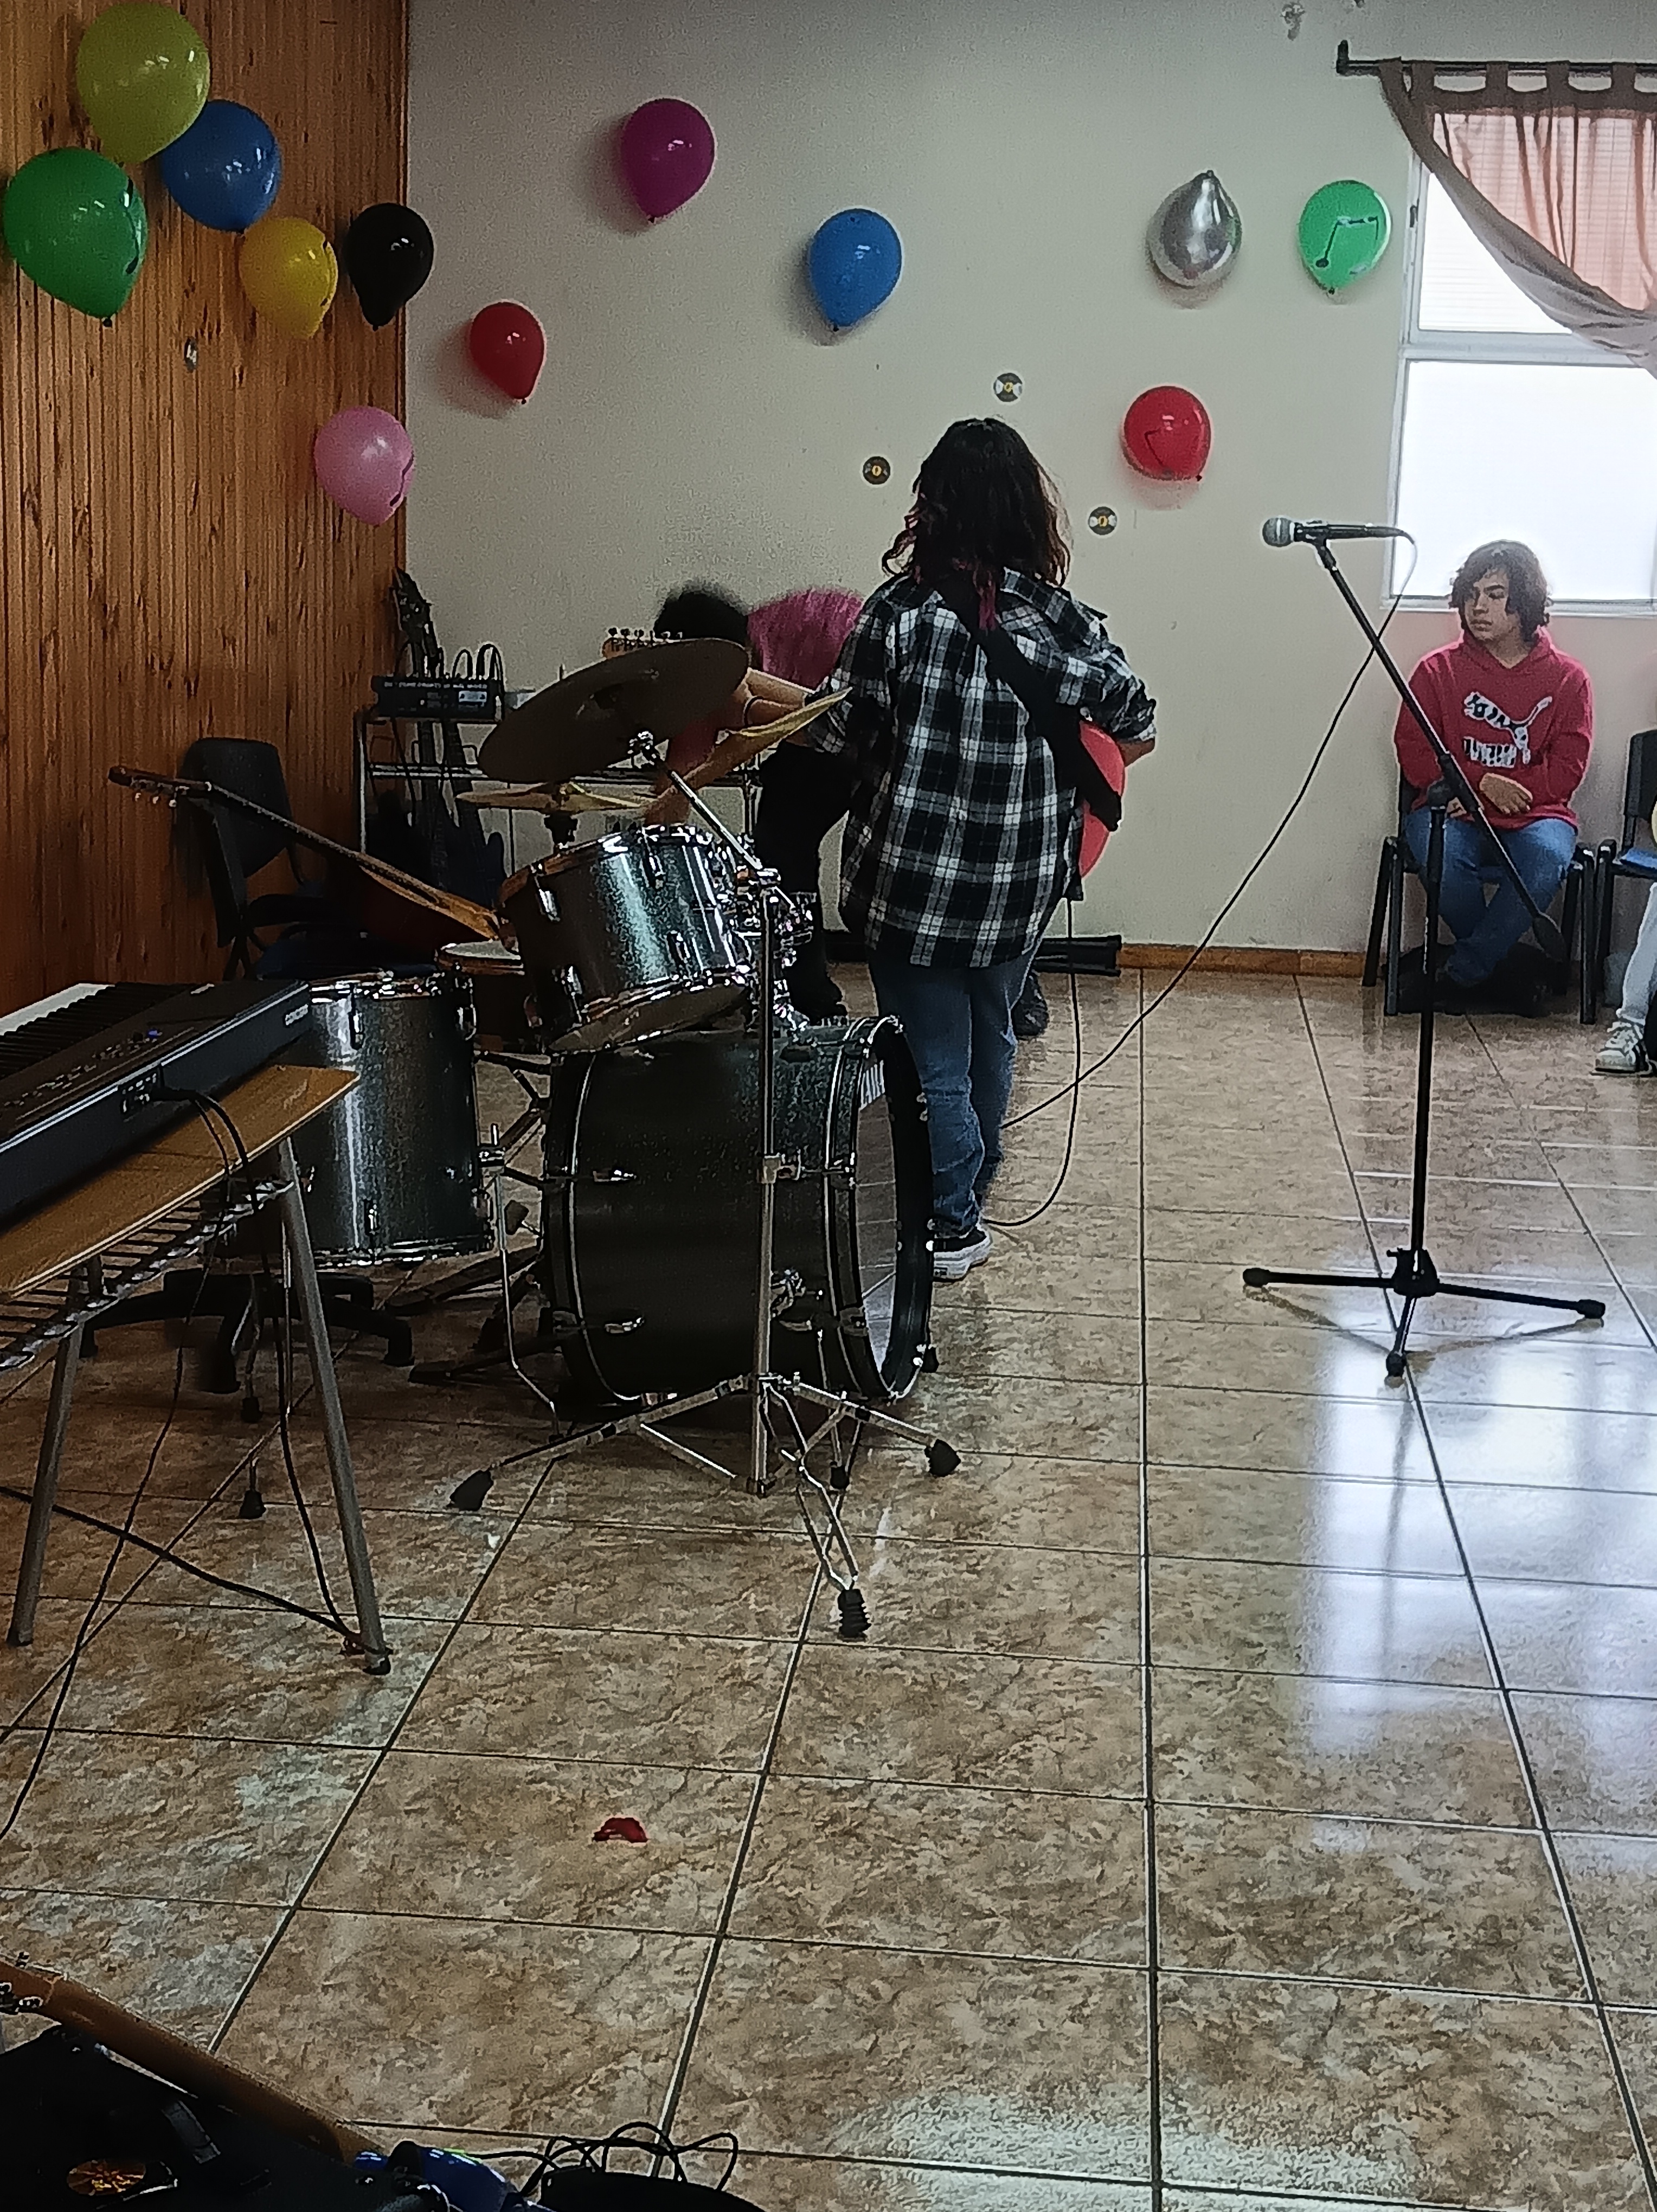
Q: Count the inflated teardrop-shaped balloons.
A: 12